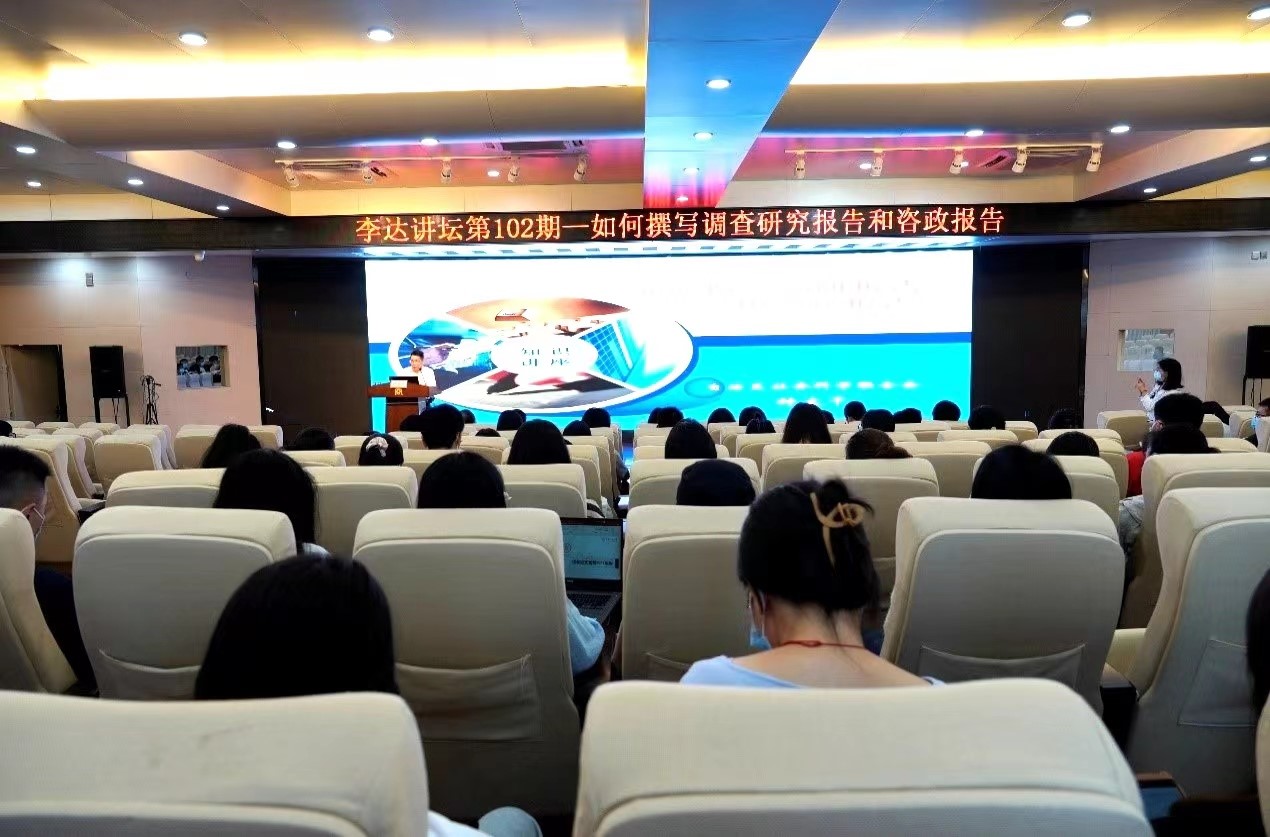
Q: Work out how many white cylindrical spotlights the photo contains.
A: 10